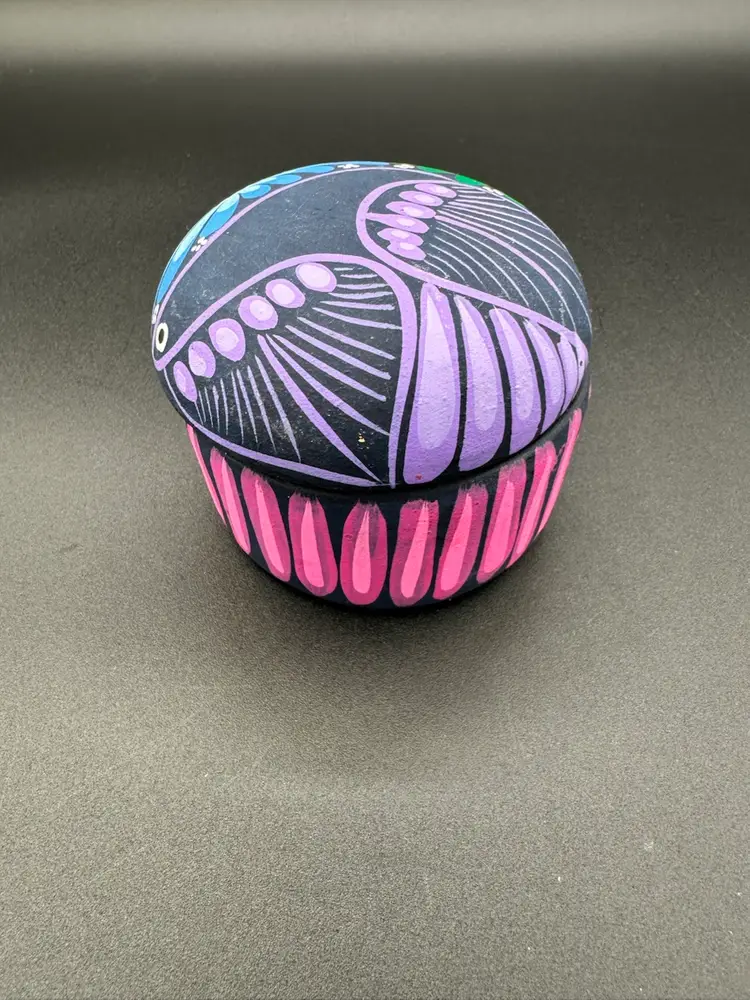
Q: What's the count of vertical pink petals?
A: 10